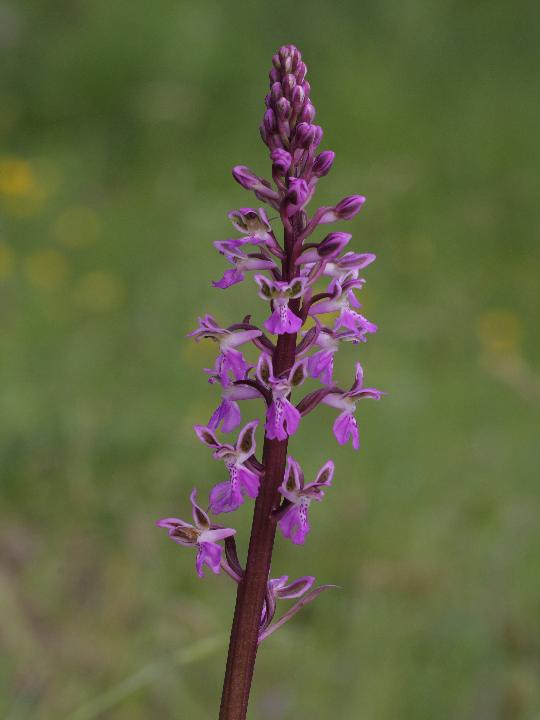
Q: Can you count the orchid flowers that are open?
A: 14